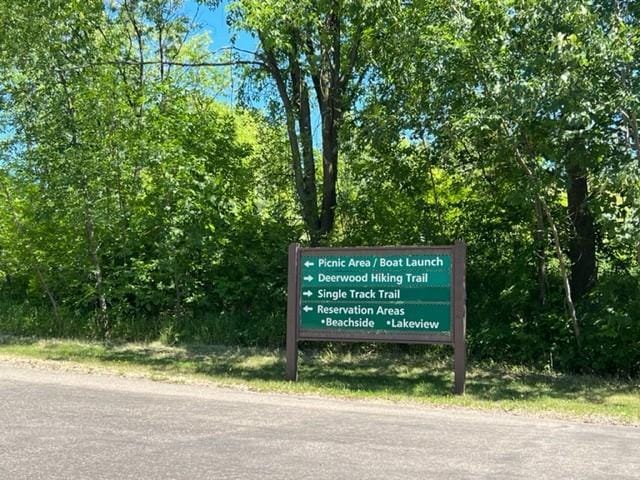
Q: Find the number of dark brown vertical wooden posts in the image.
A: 2